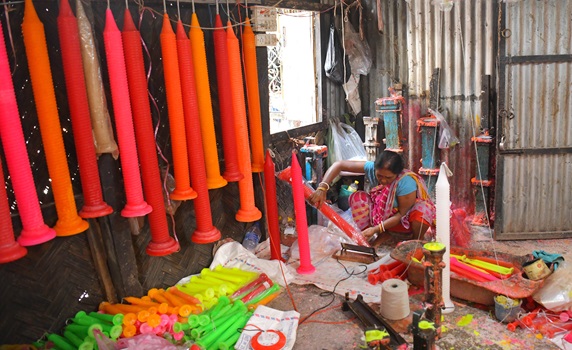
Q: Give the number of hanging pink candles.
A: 2